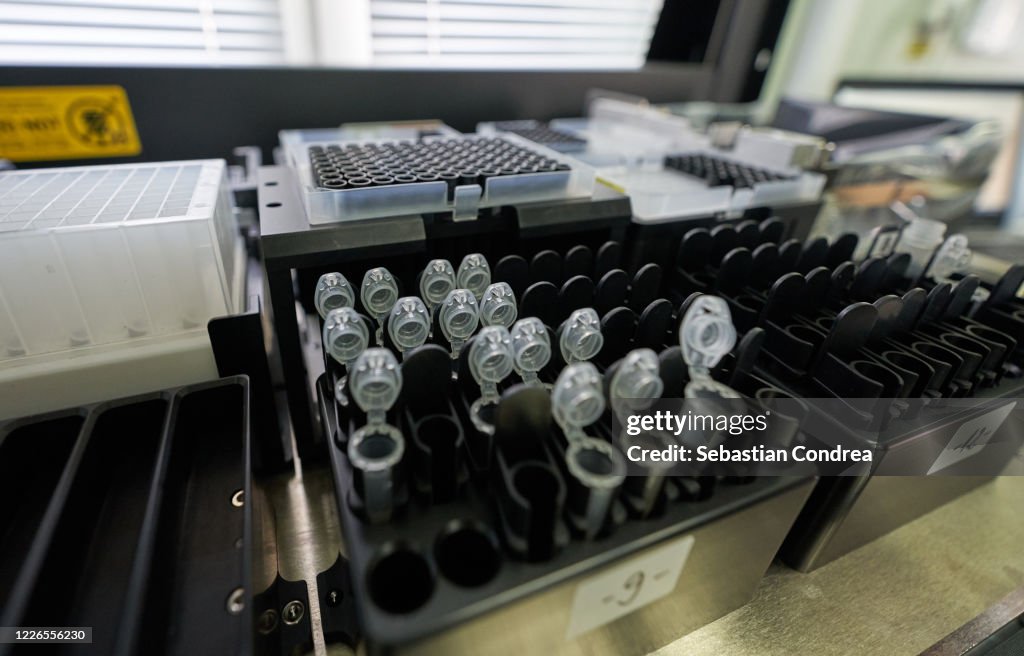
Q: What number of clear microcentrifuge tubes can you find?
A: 15